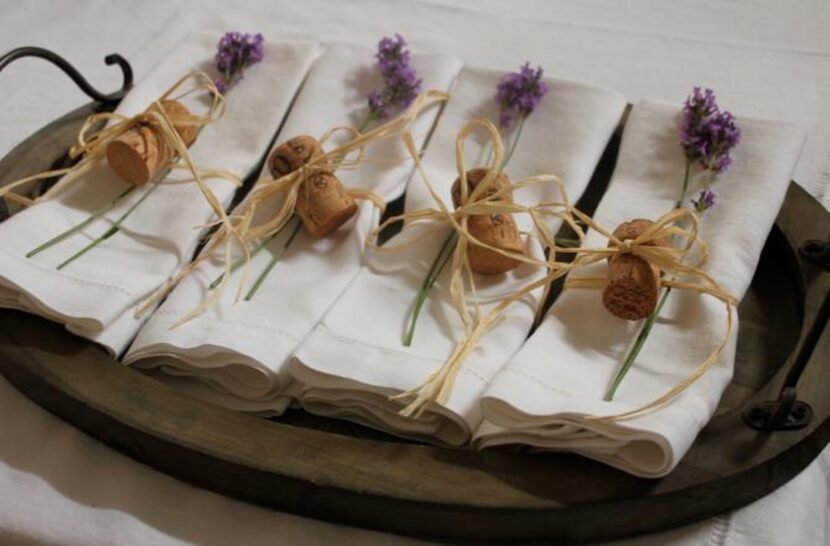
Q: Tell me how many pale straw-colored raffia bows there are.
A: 4